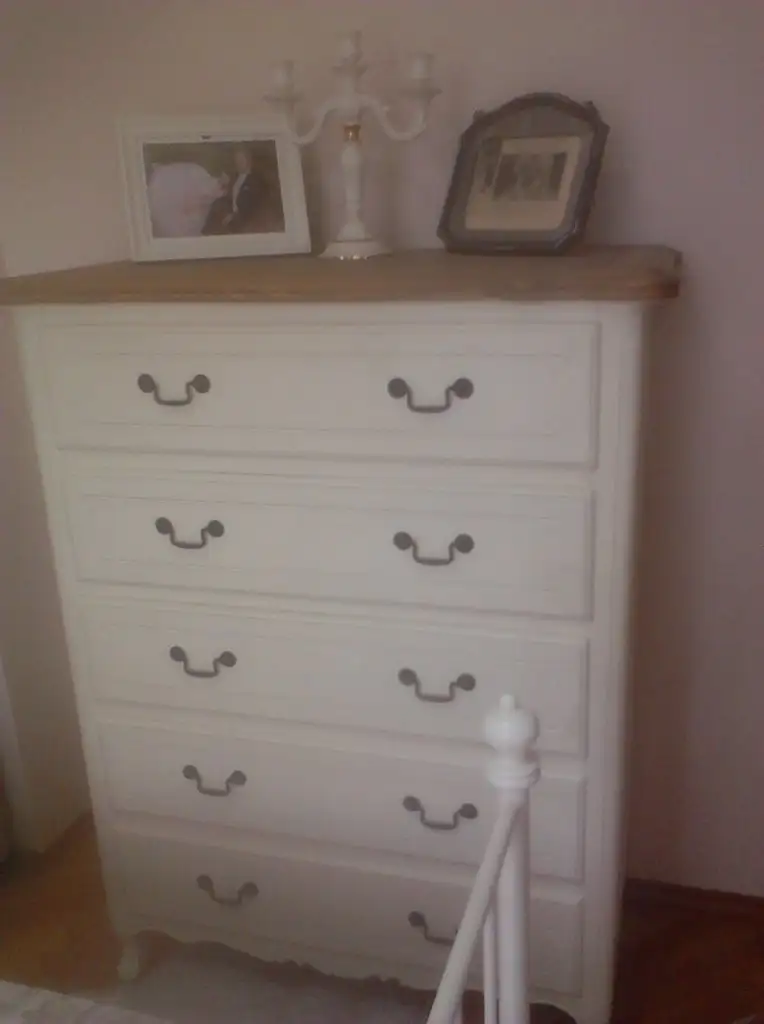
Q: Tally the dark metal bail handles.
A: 10